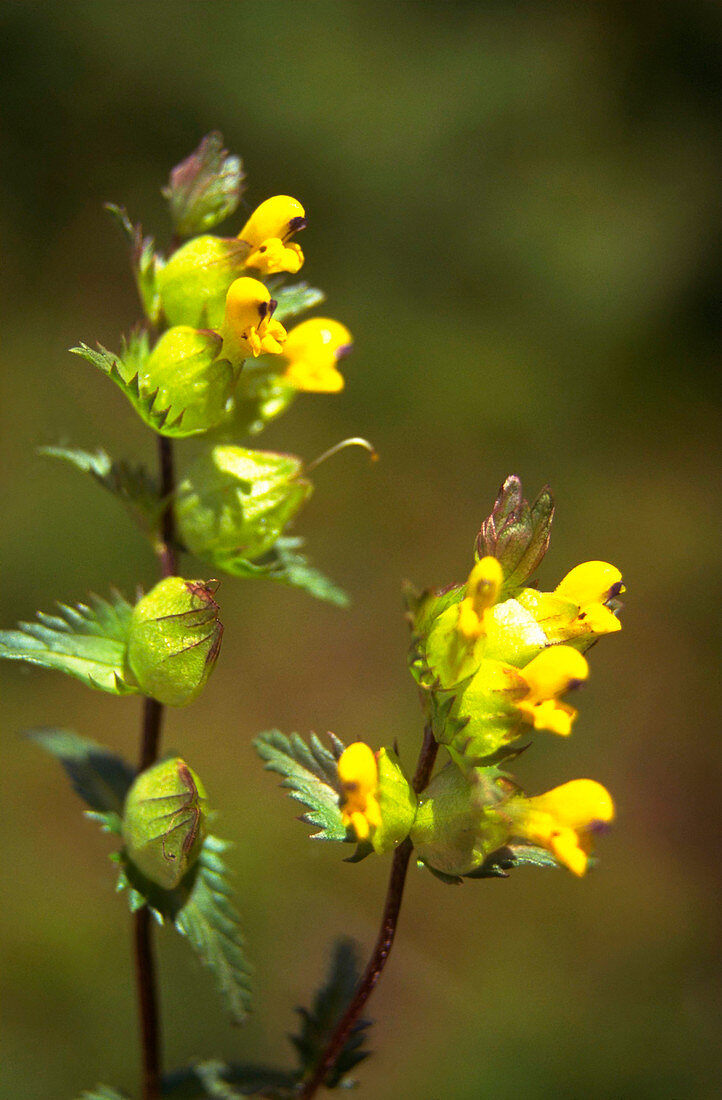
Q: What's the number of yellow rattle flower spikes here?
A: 2